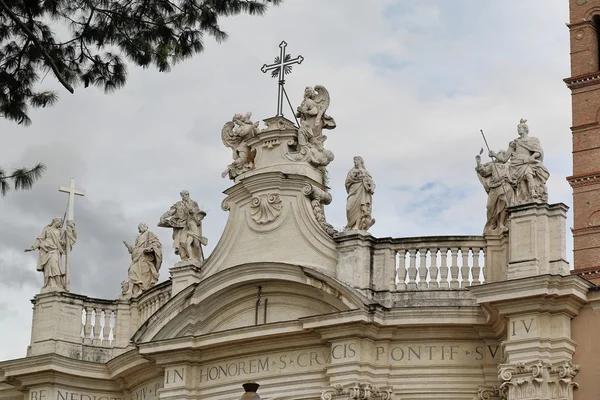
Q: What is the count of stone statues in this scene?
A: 8